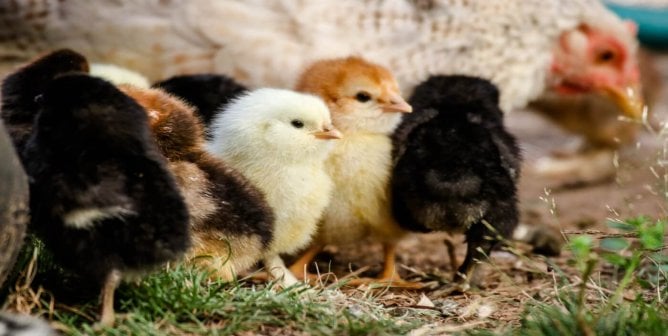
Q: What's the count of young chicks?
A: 8